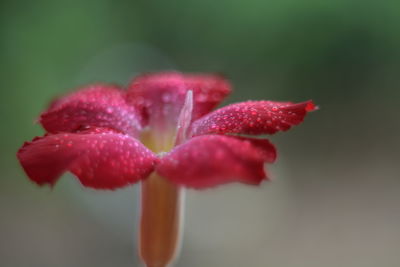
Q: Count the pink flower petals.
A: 5